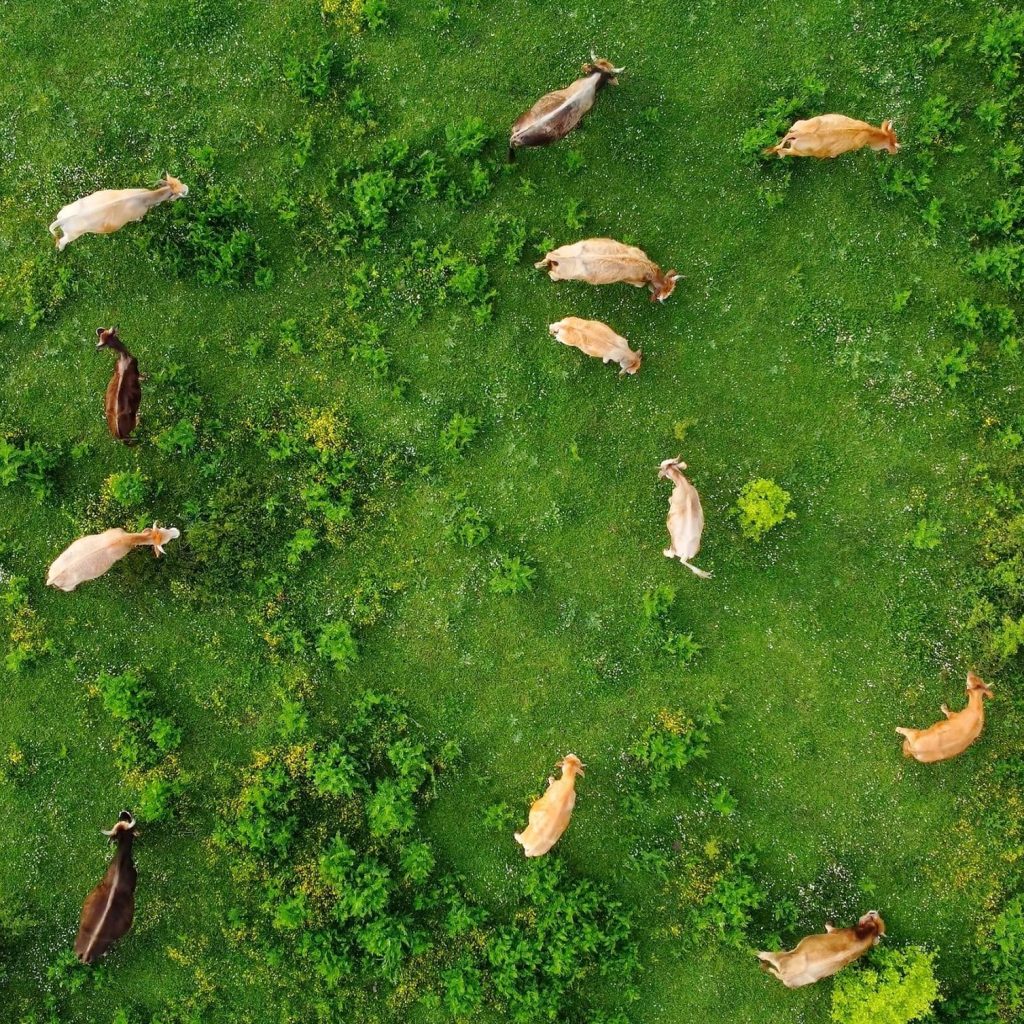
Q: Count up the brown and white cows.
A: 12